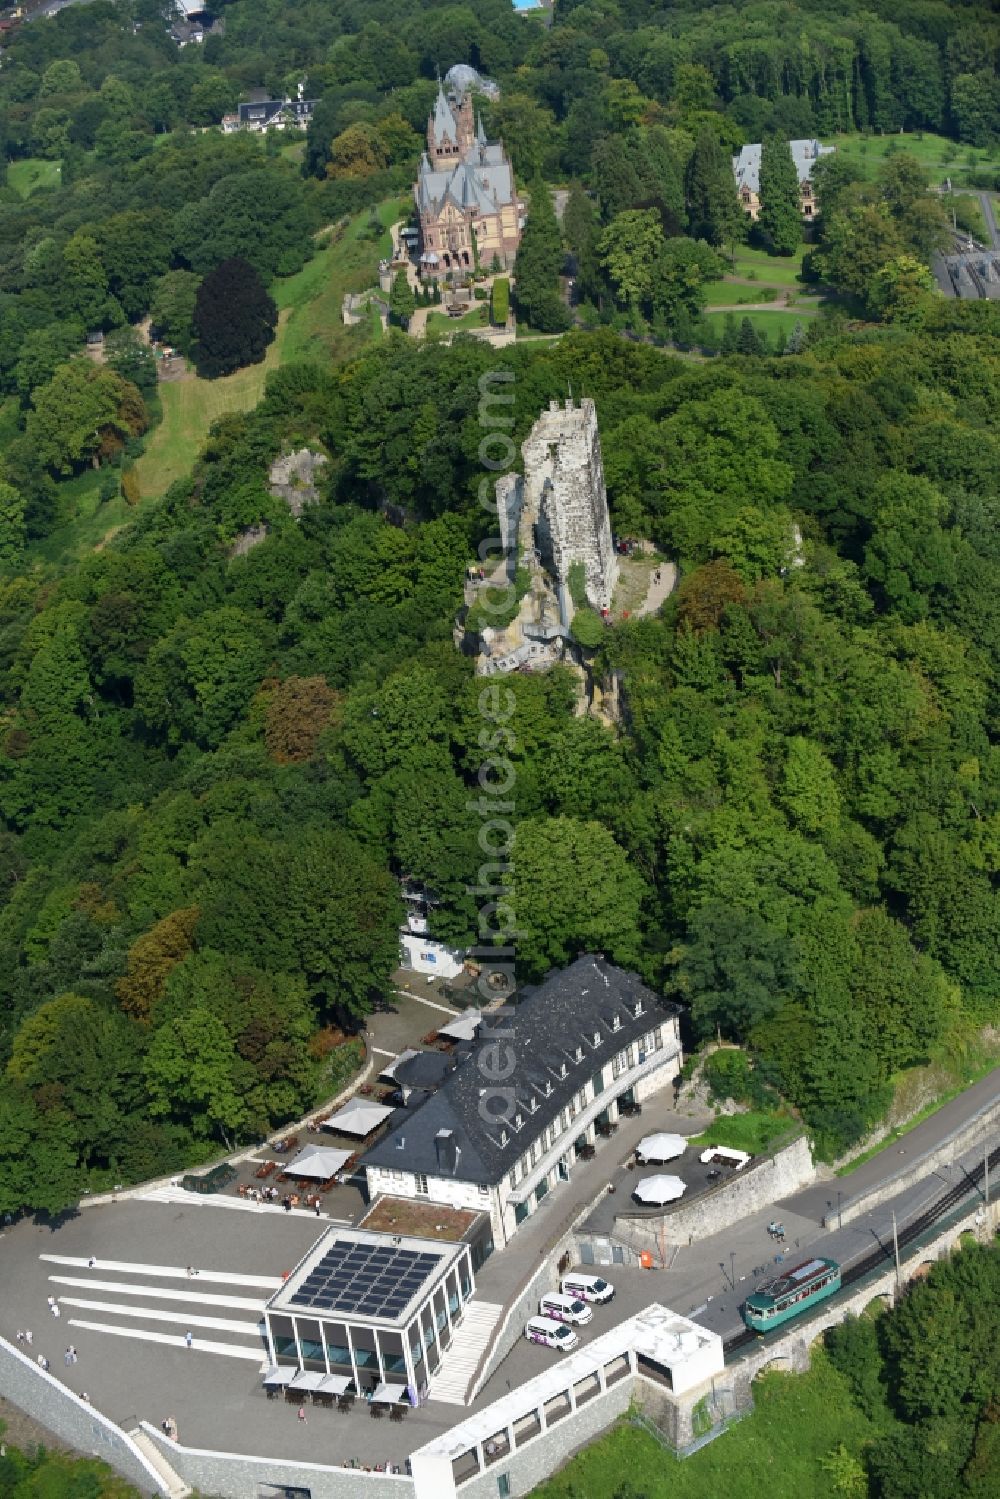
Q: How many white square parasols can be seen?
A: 8